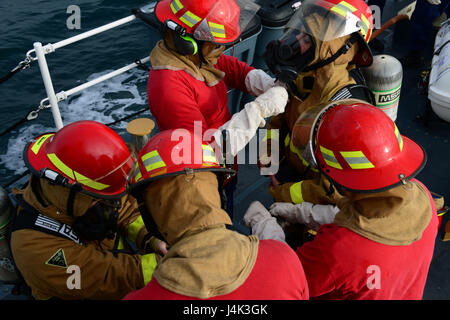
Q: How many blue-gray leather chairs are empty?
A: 0